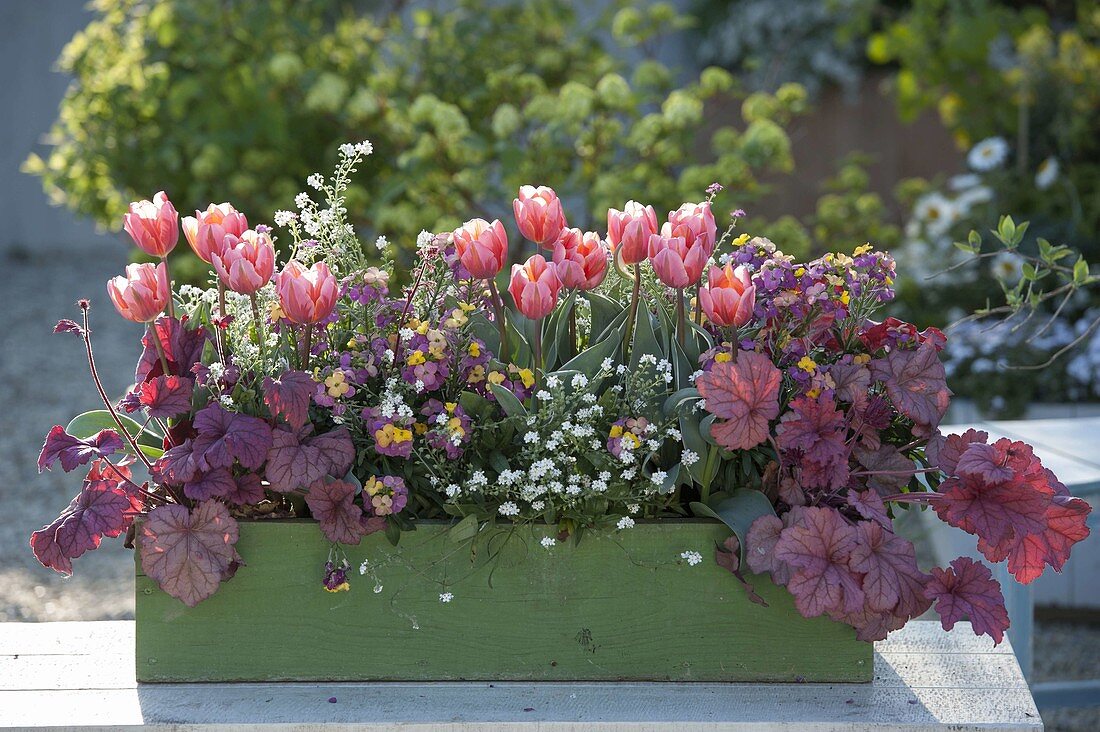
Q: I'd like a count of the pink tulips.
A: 13